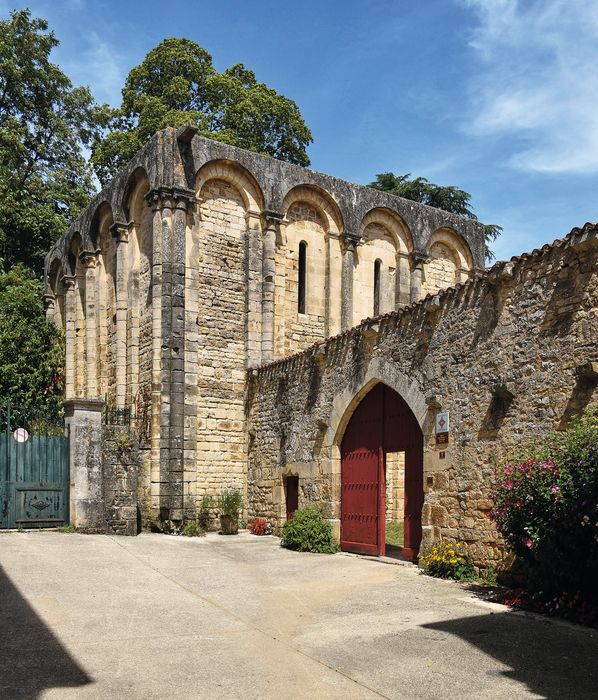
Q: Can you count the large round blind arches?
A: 8